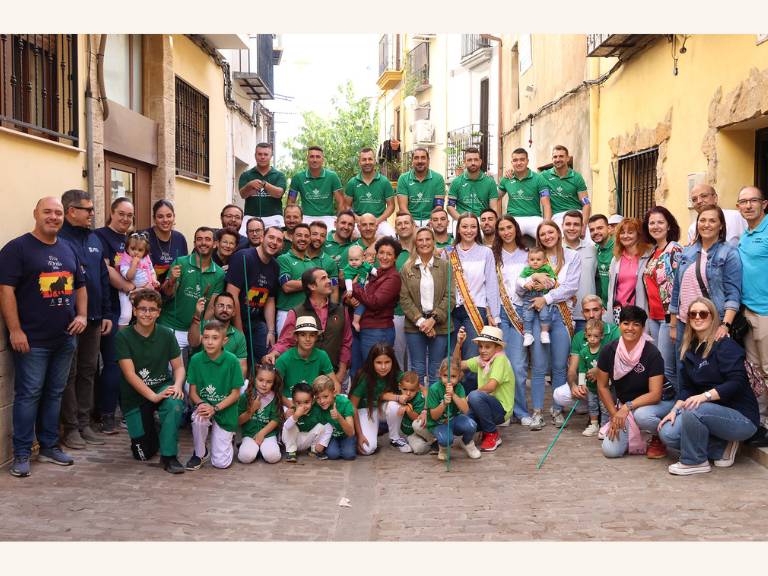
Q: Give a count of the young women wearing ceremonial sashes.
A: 3